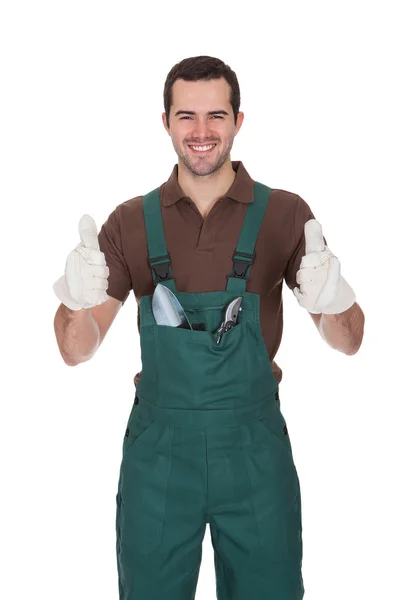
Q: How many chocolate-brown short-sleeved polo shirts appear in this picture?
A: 1